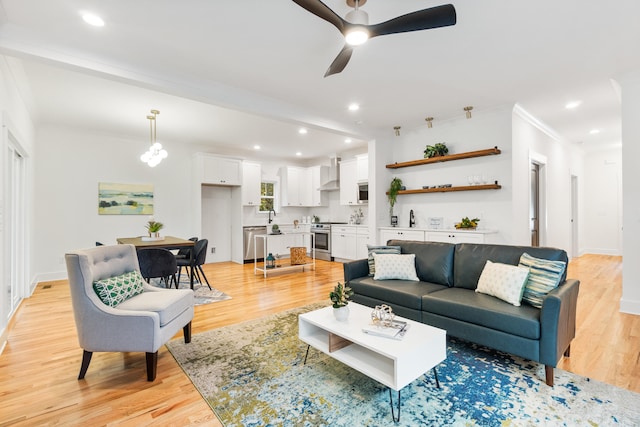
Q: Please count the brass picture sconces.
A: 3